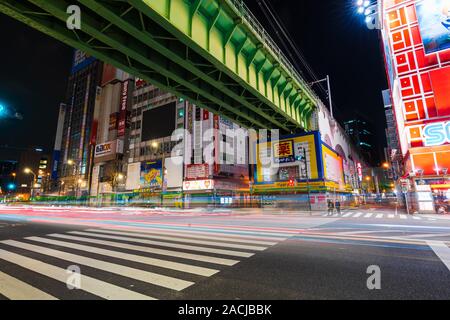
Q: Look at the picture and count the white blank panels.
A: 2